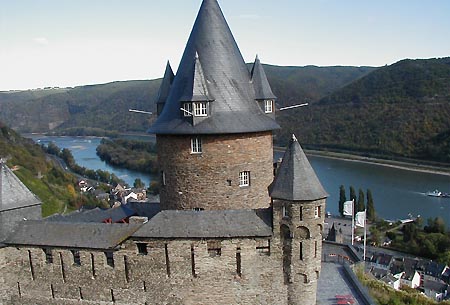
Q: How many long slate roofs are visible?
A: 2